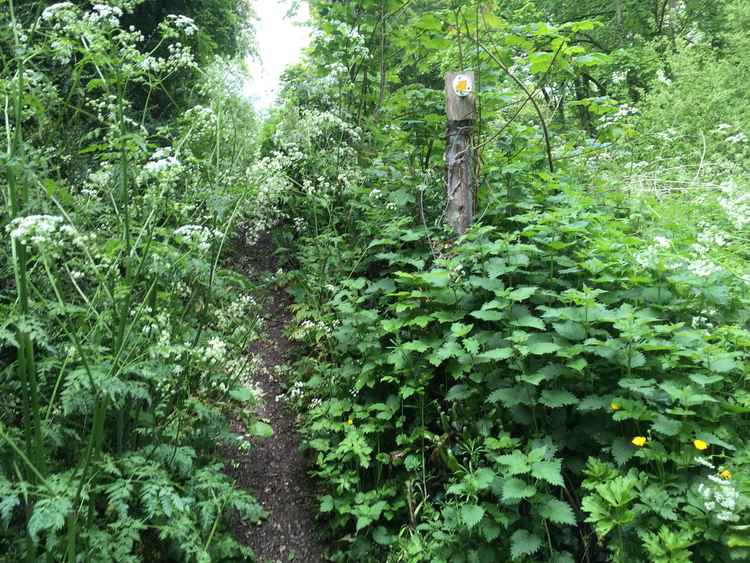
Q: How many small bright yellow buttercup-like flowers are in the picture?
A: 5